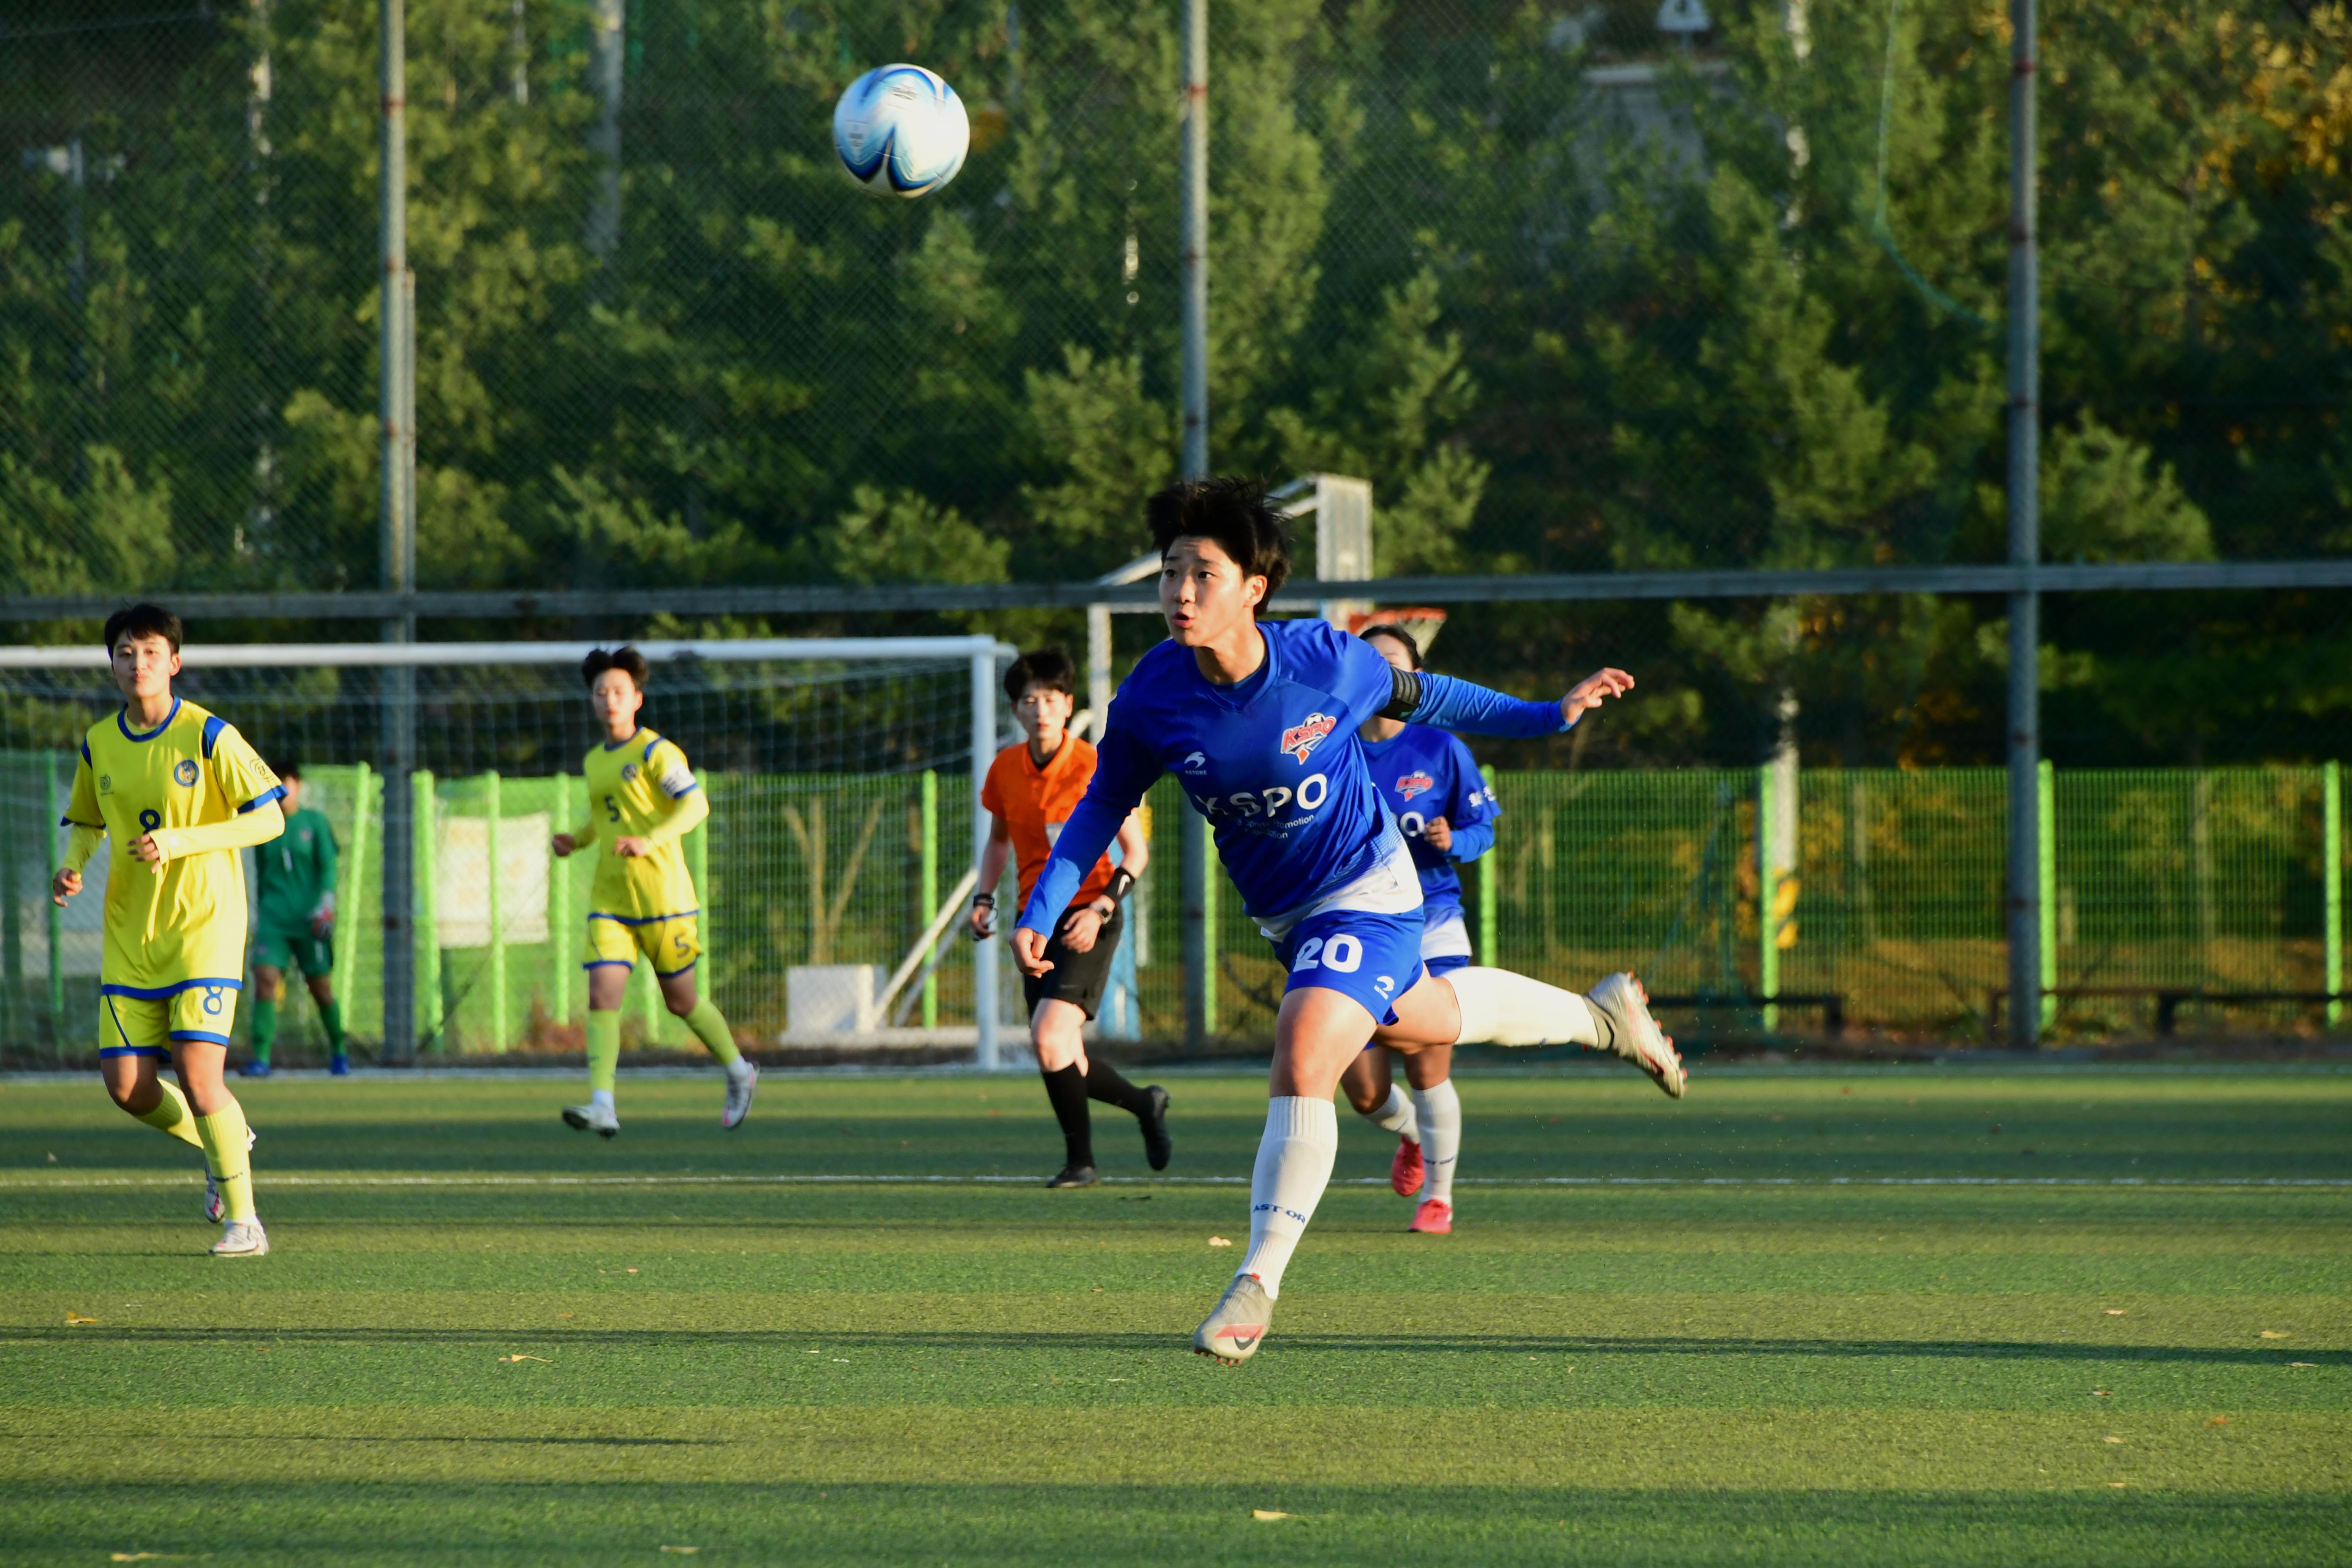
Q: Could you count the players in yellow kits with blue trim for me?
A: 2